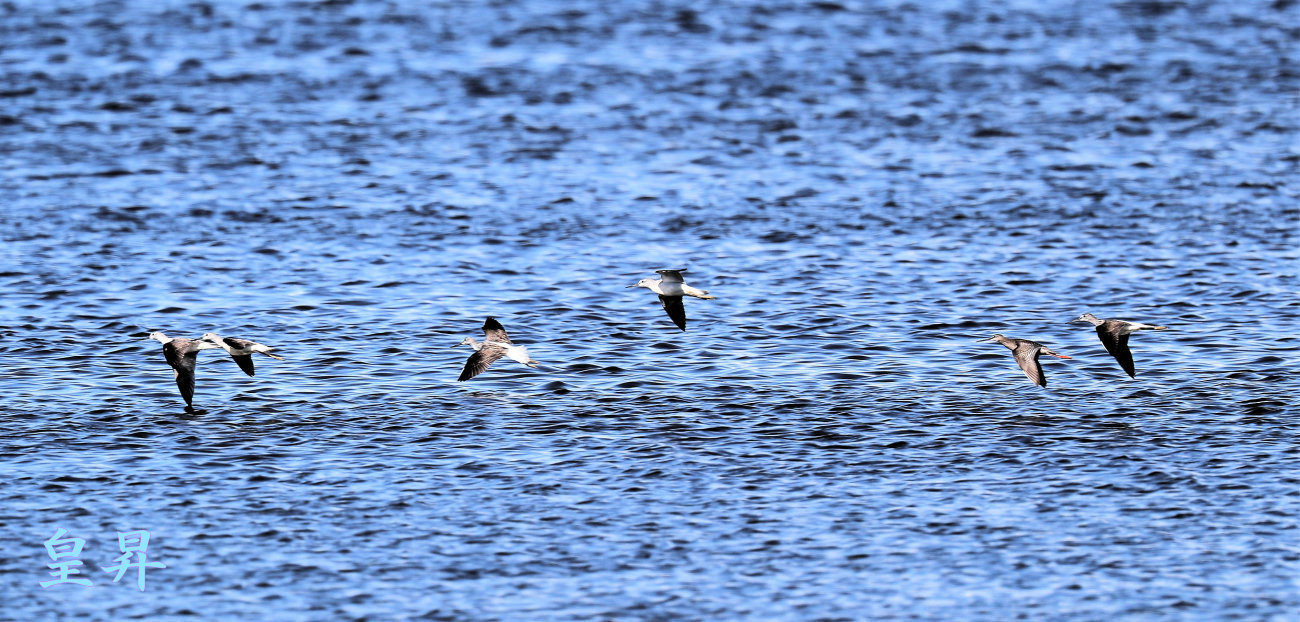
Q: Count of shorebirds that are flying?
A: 6